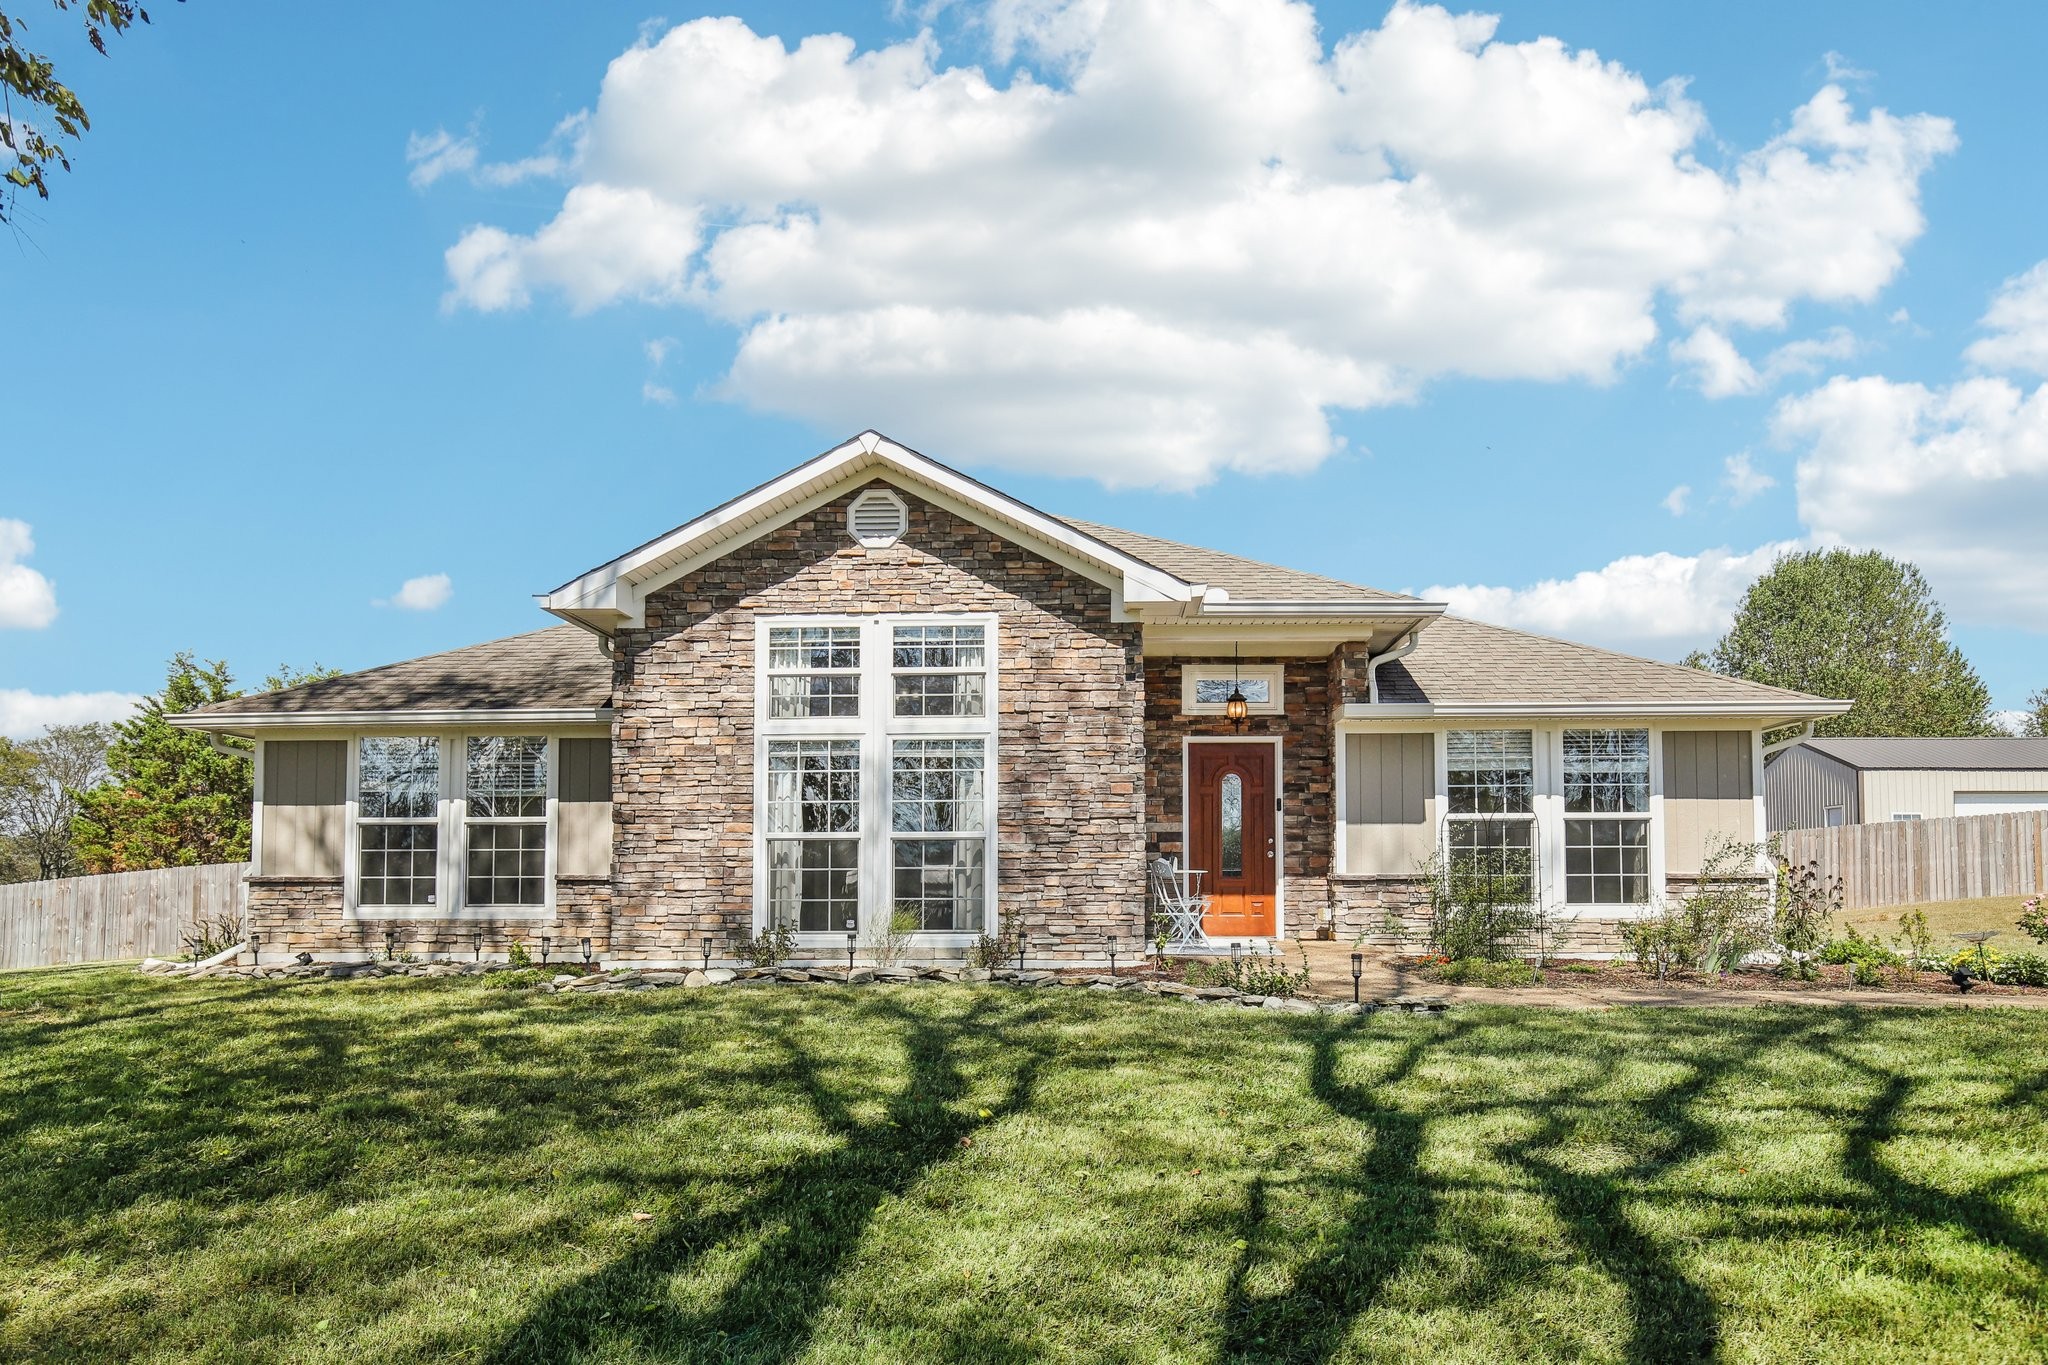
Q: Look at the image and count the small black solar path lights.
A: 12